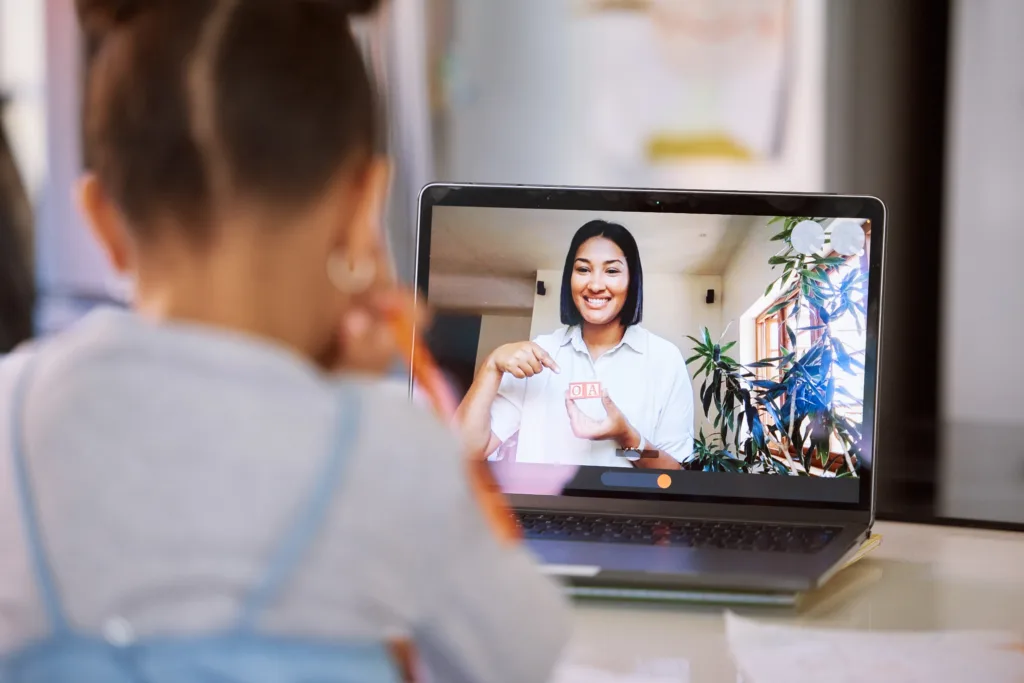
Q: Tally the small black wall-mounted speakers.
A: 2